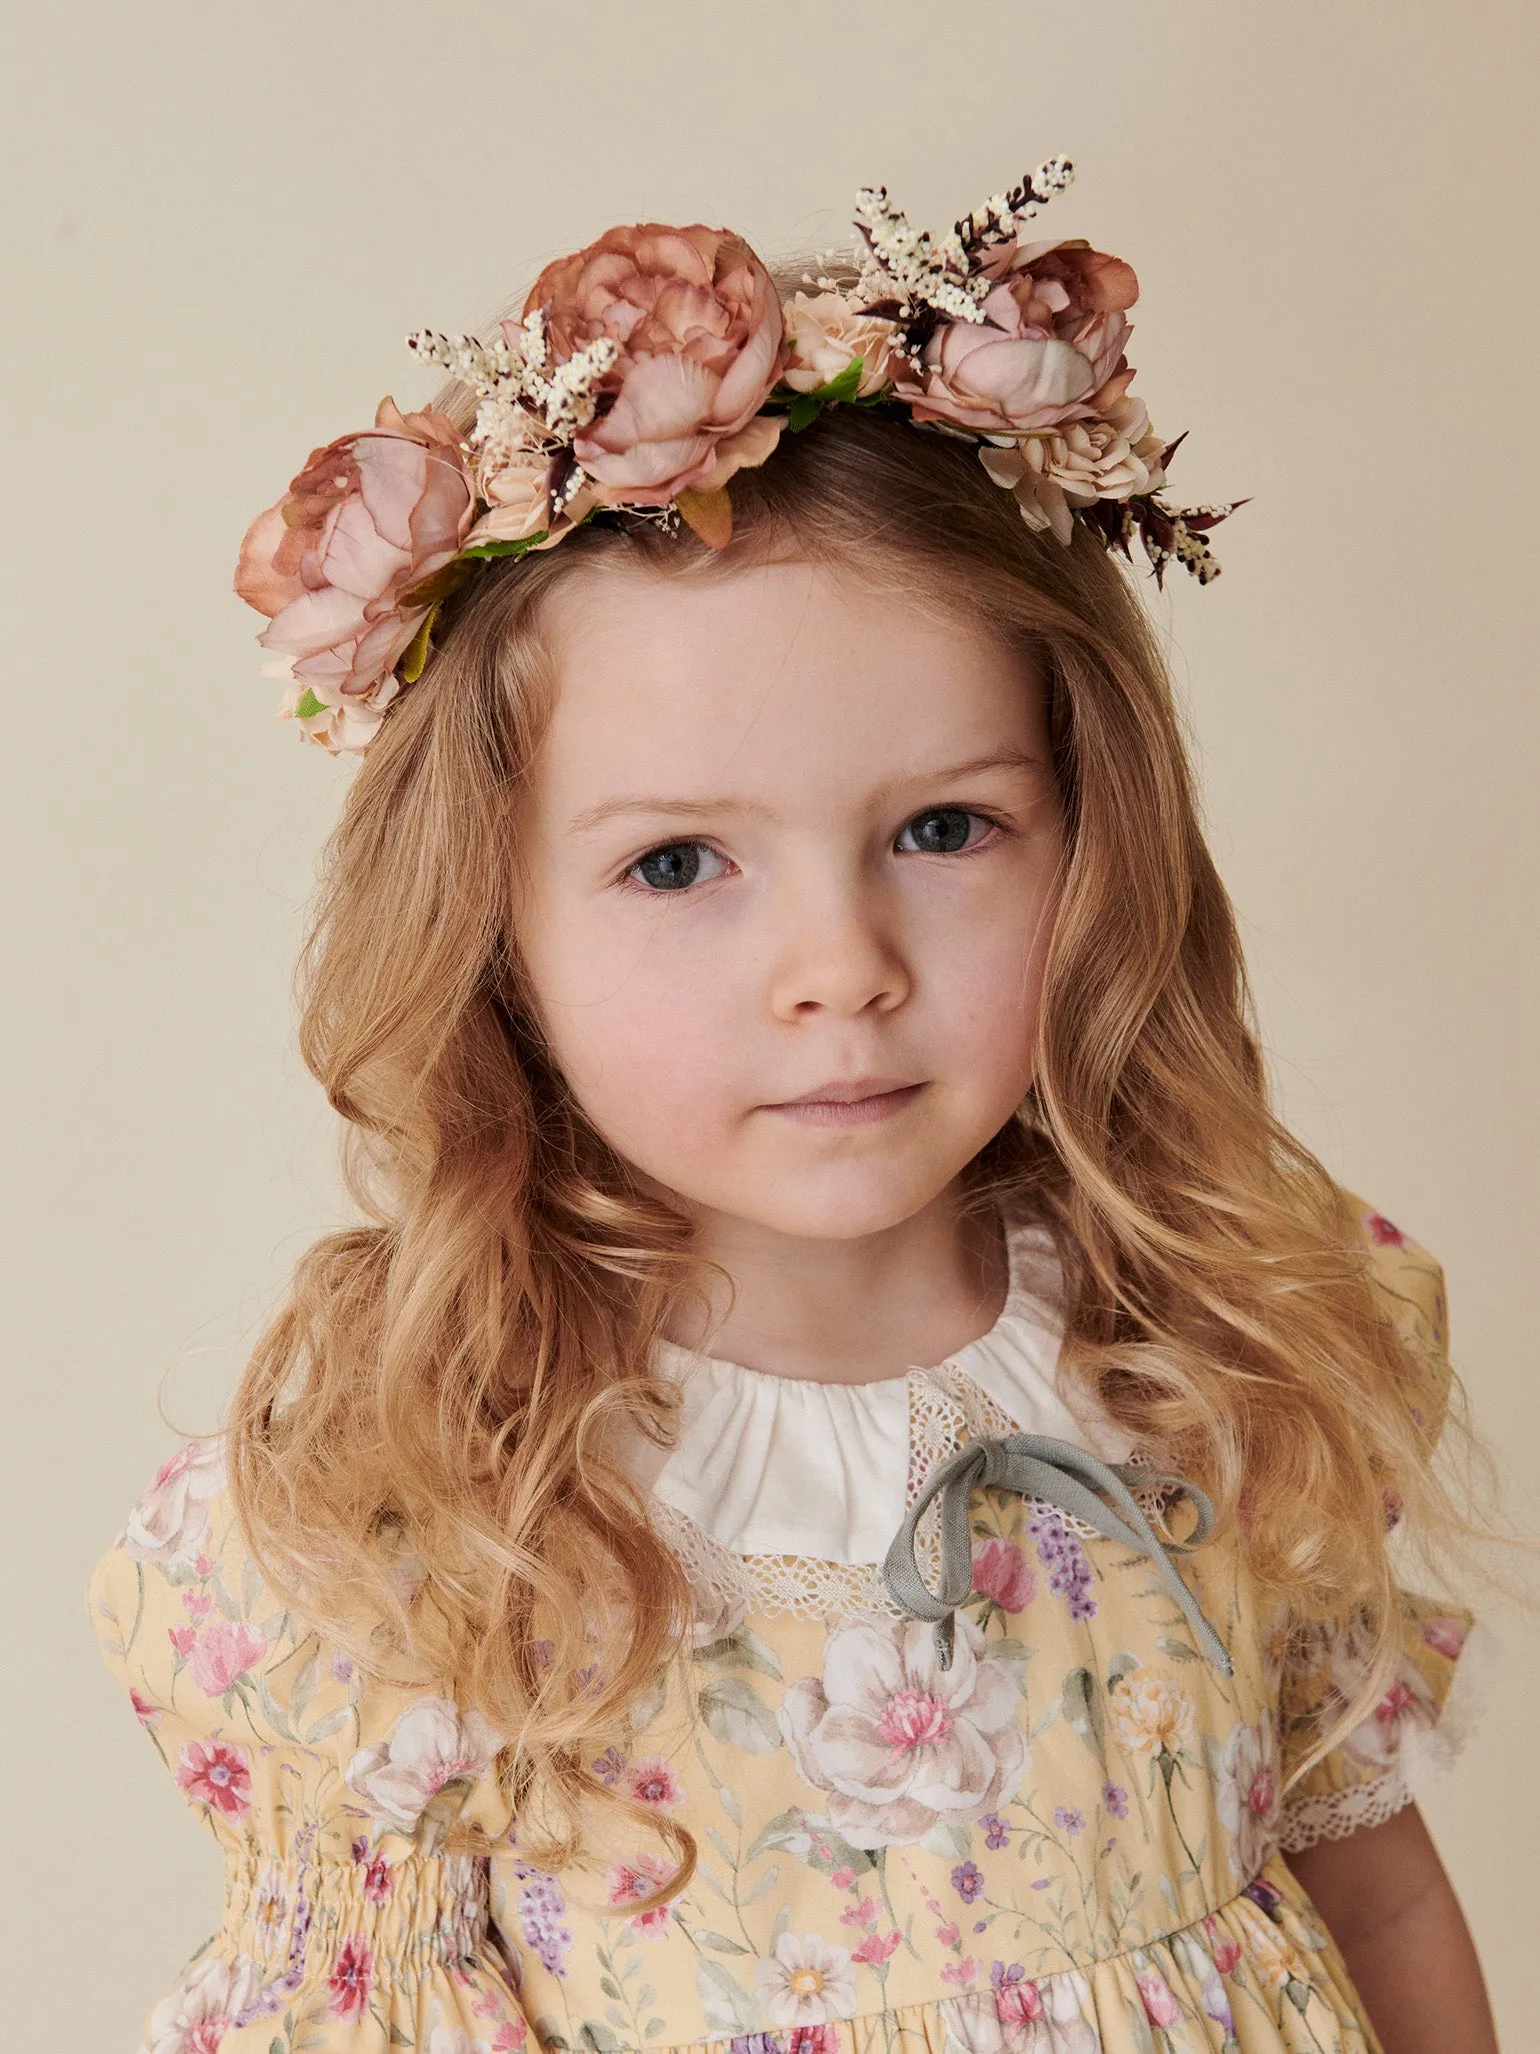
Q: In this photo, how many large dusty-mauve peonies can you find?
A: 3